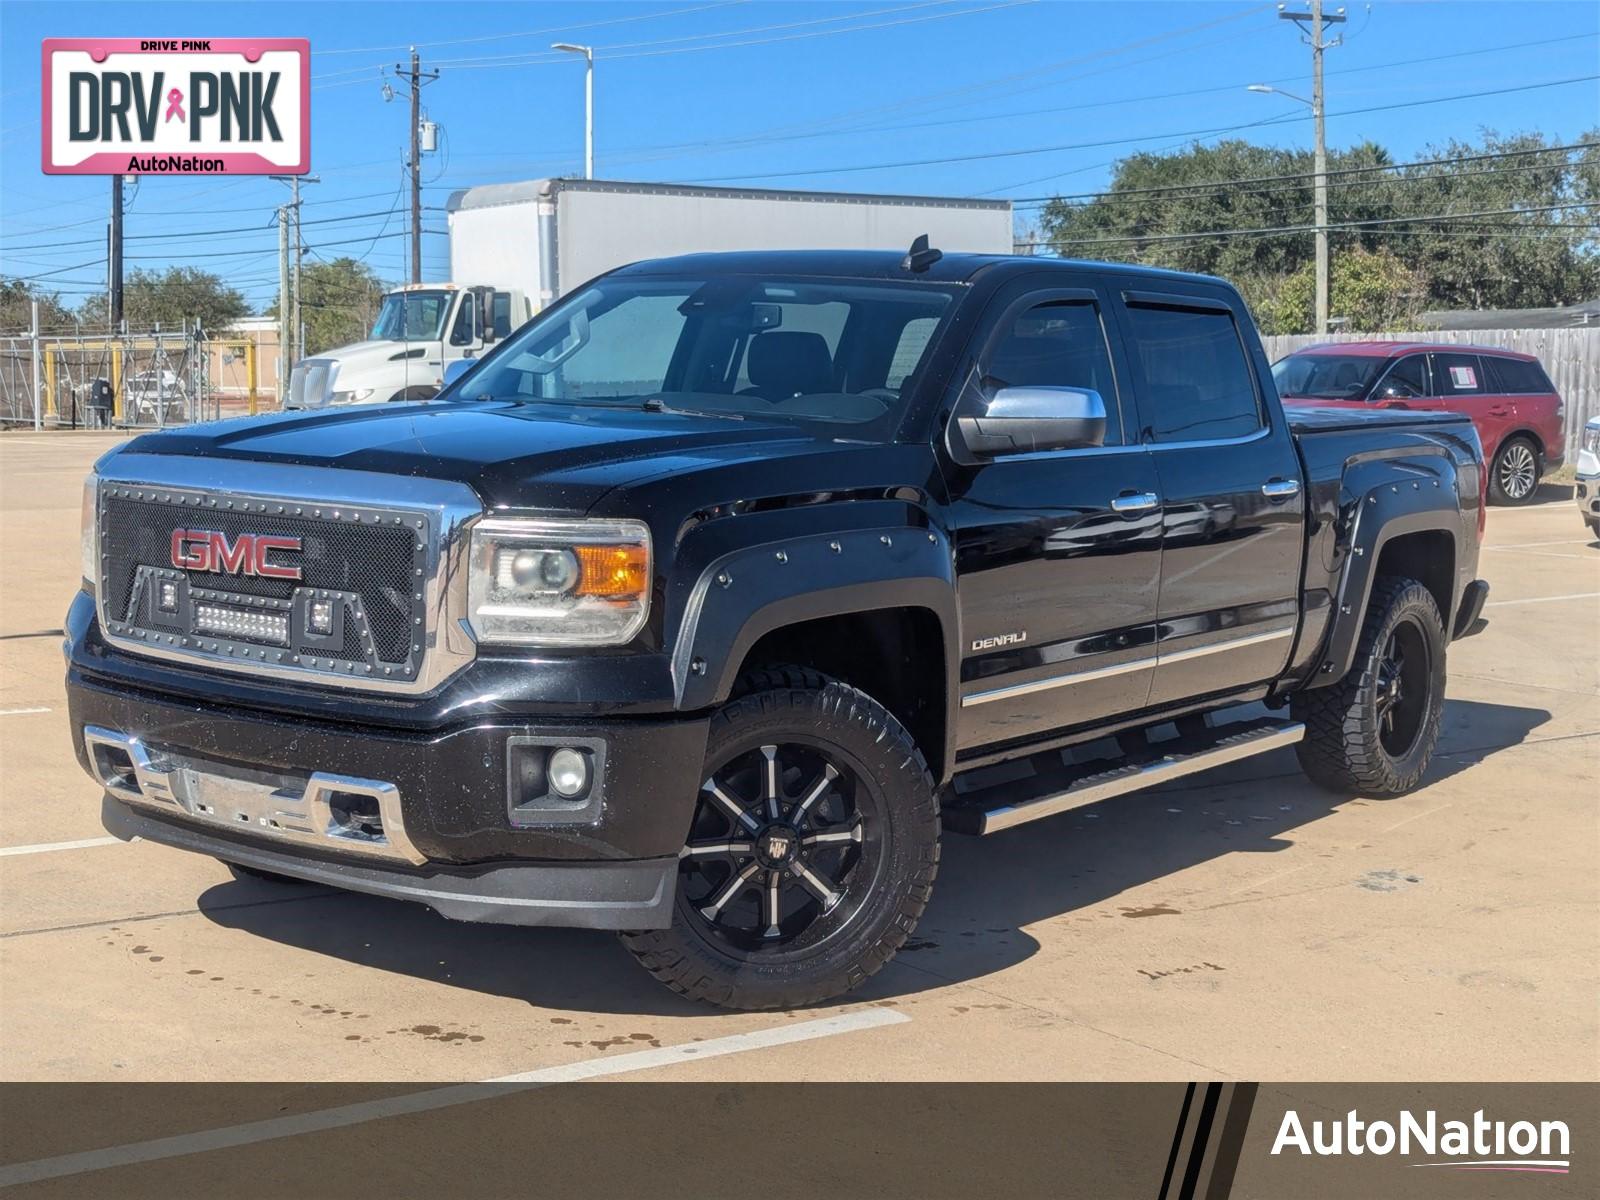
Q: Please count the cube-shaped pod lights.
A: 2